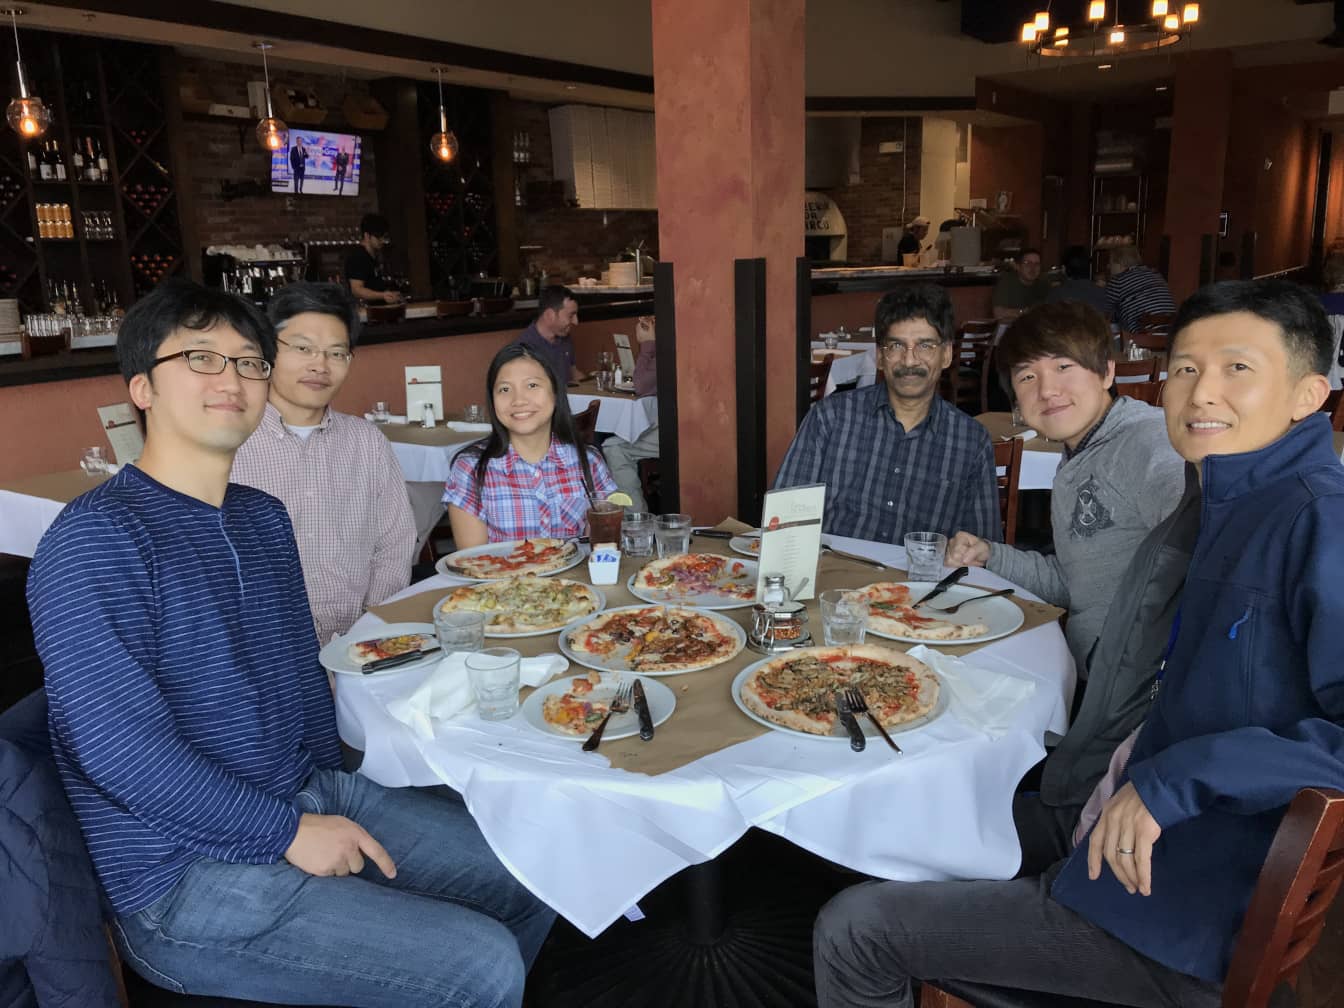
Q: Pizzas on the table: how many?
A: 6